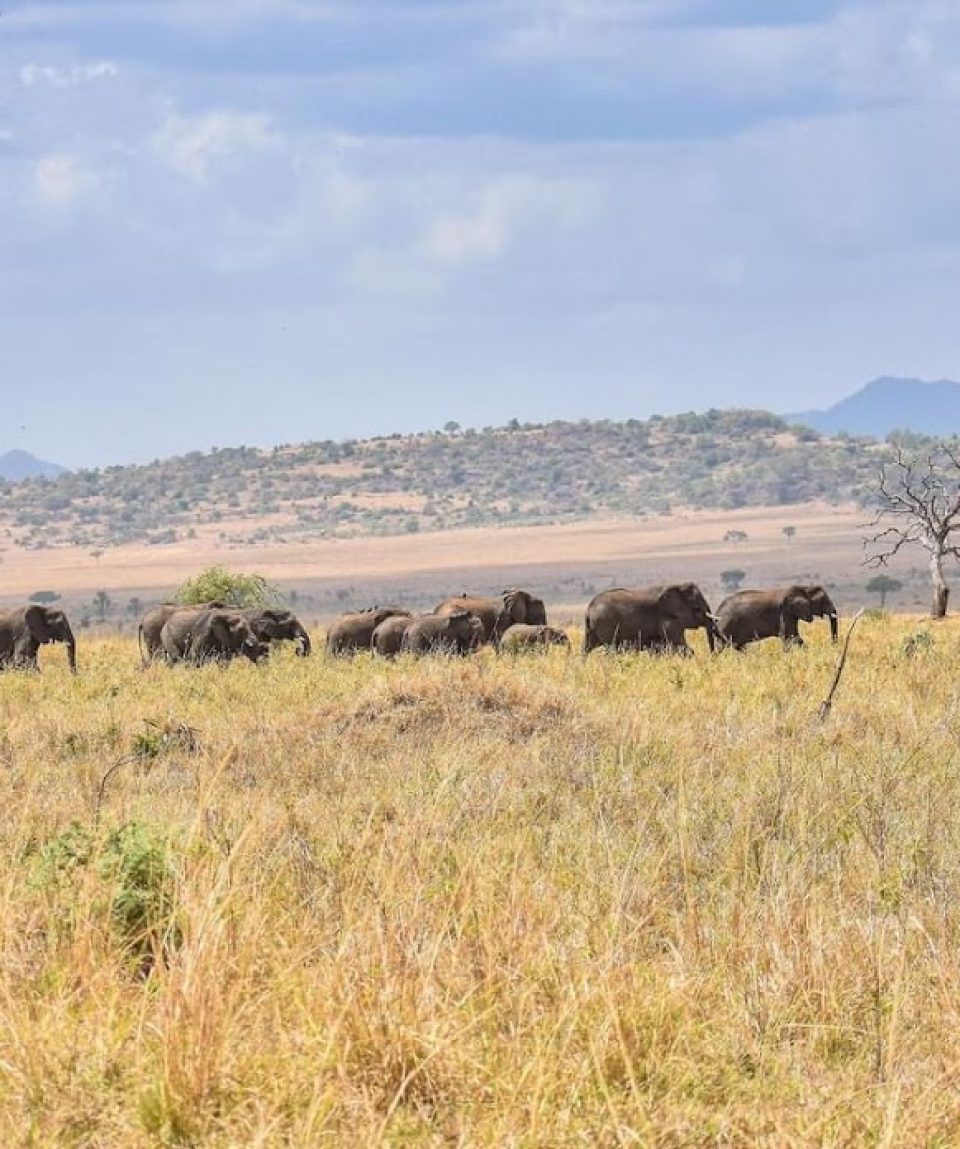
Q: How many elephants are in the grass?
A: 11